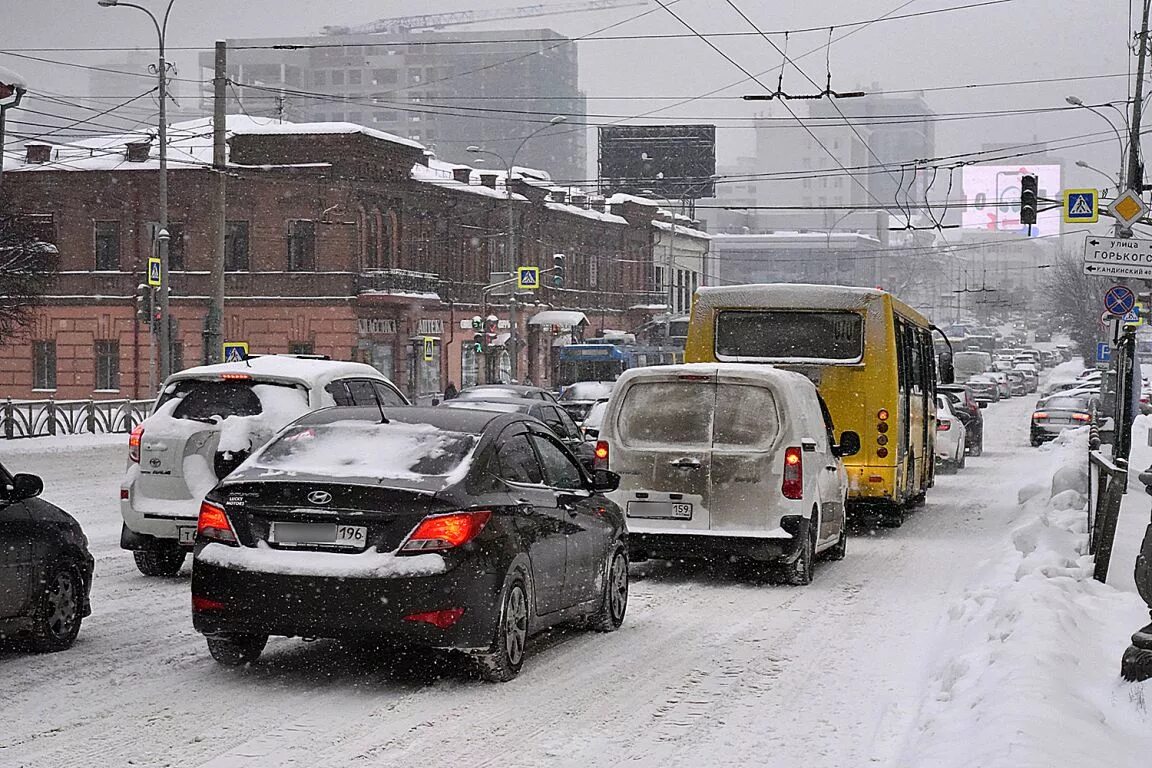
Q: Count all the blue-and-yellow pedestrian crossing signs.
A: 6